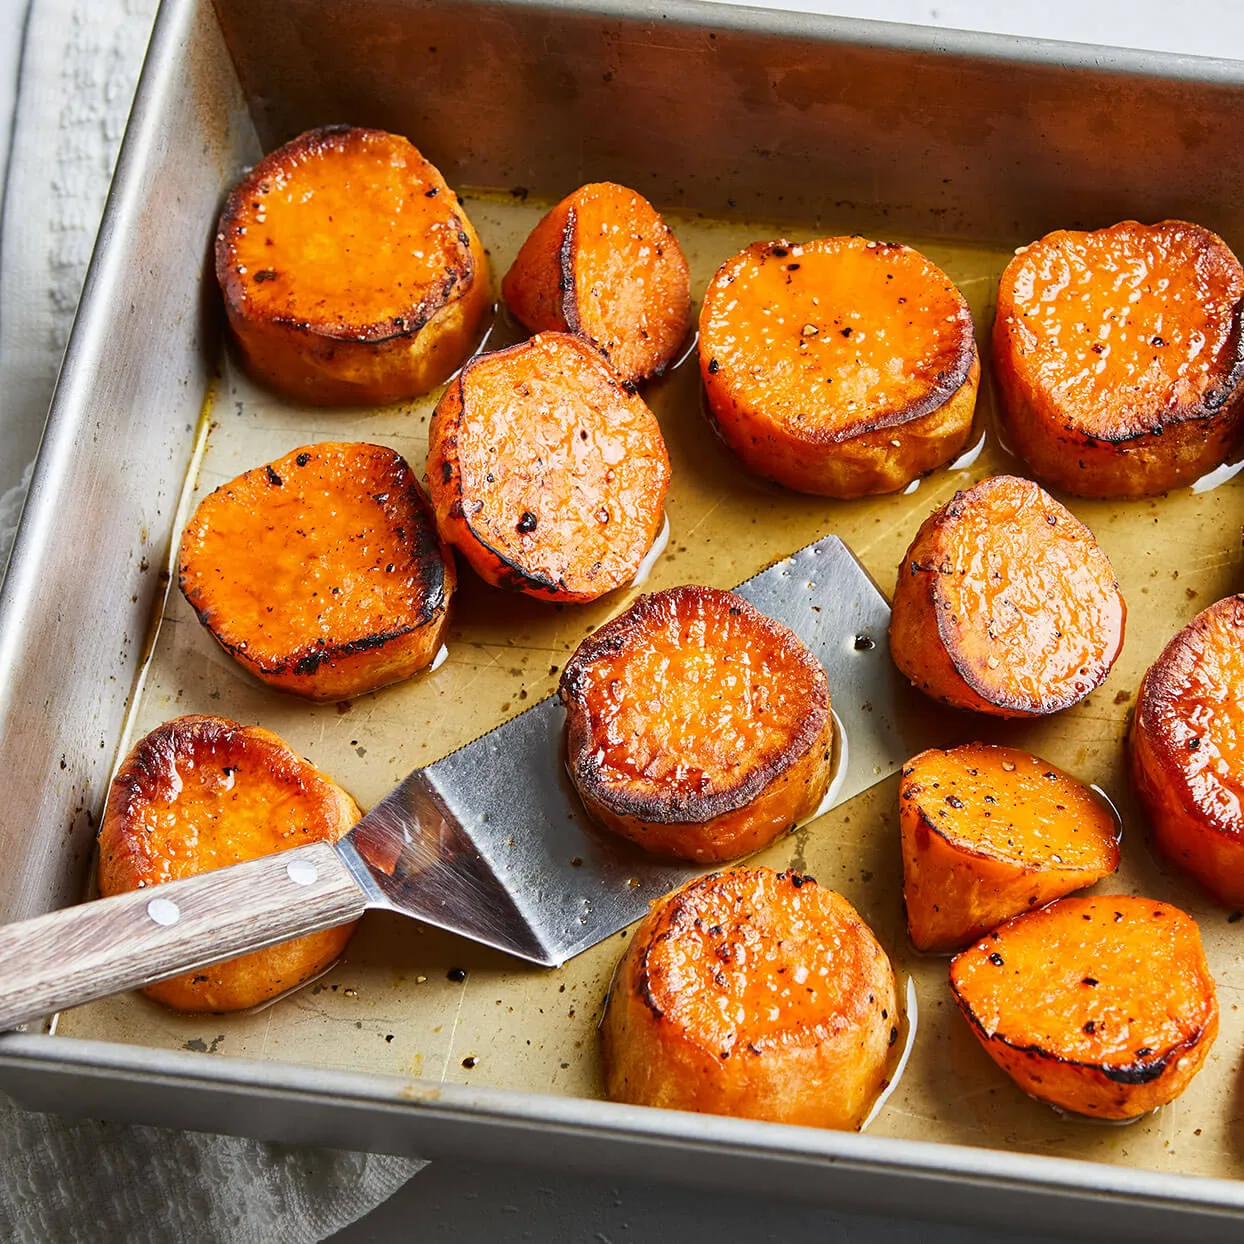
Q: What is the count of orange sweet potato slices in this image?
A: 13